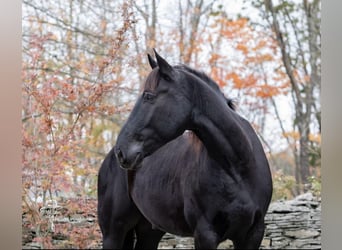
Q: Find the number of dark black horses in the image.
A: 1